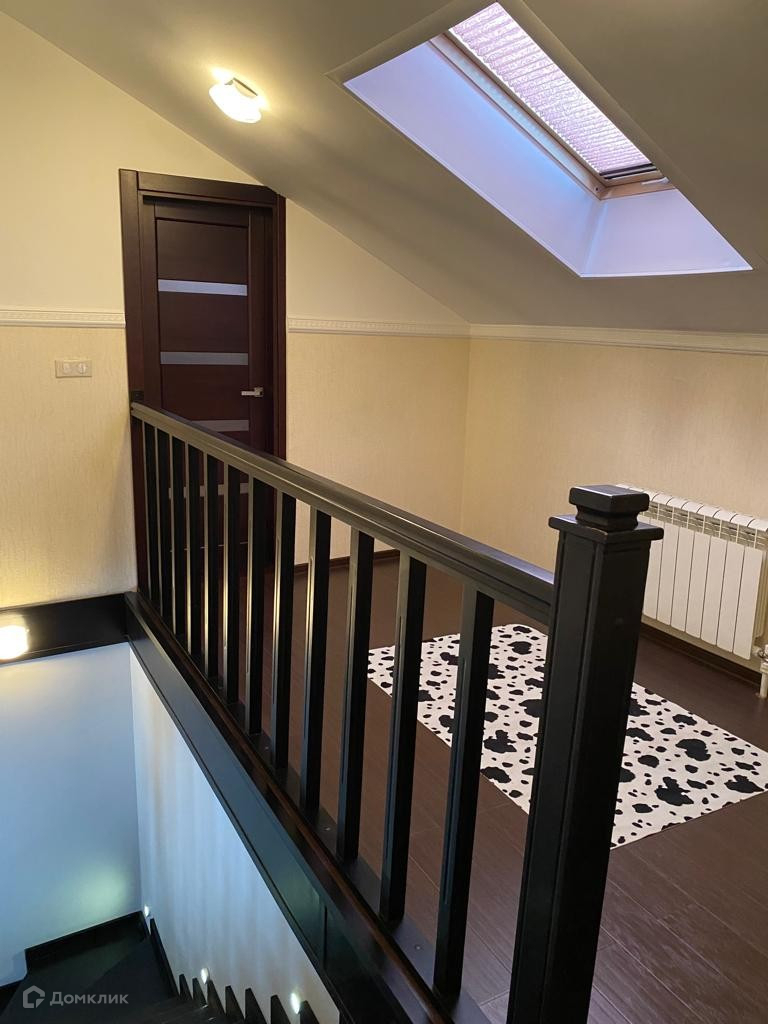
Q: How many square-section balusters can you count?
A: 12